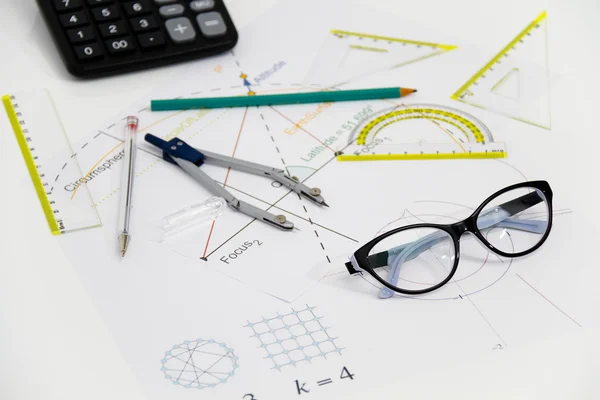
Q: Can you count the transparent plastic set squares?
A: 2